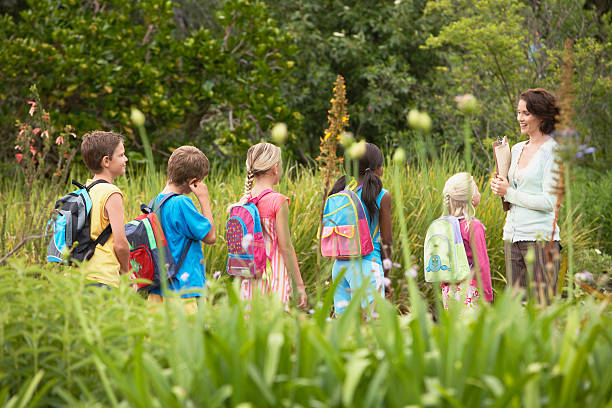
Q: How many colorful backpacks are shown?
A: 5